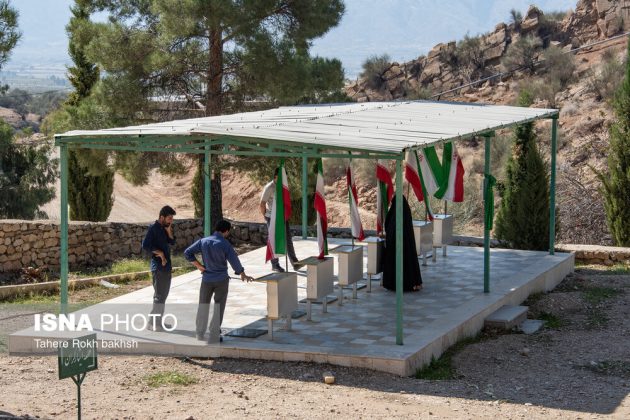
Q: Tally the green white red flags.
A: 7